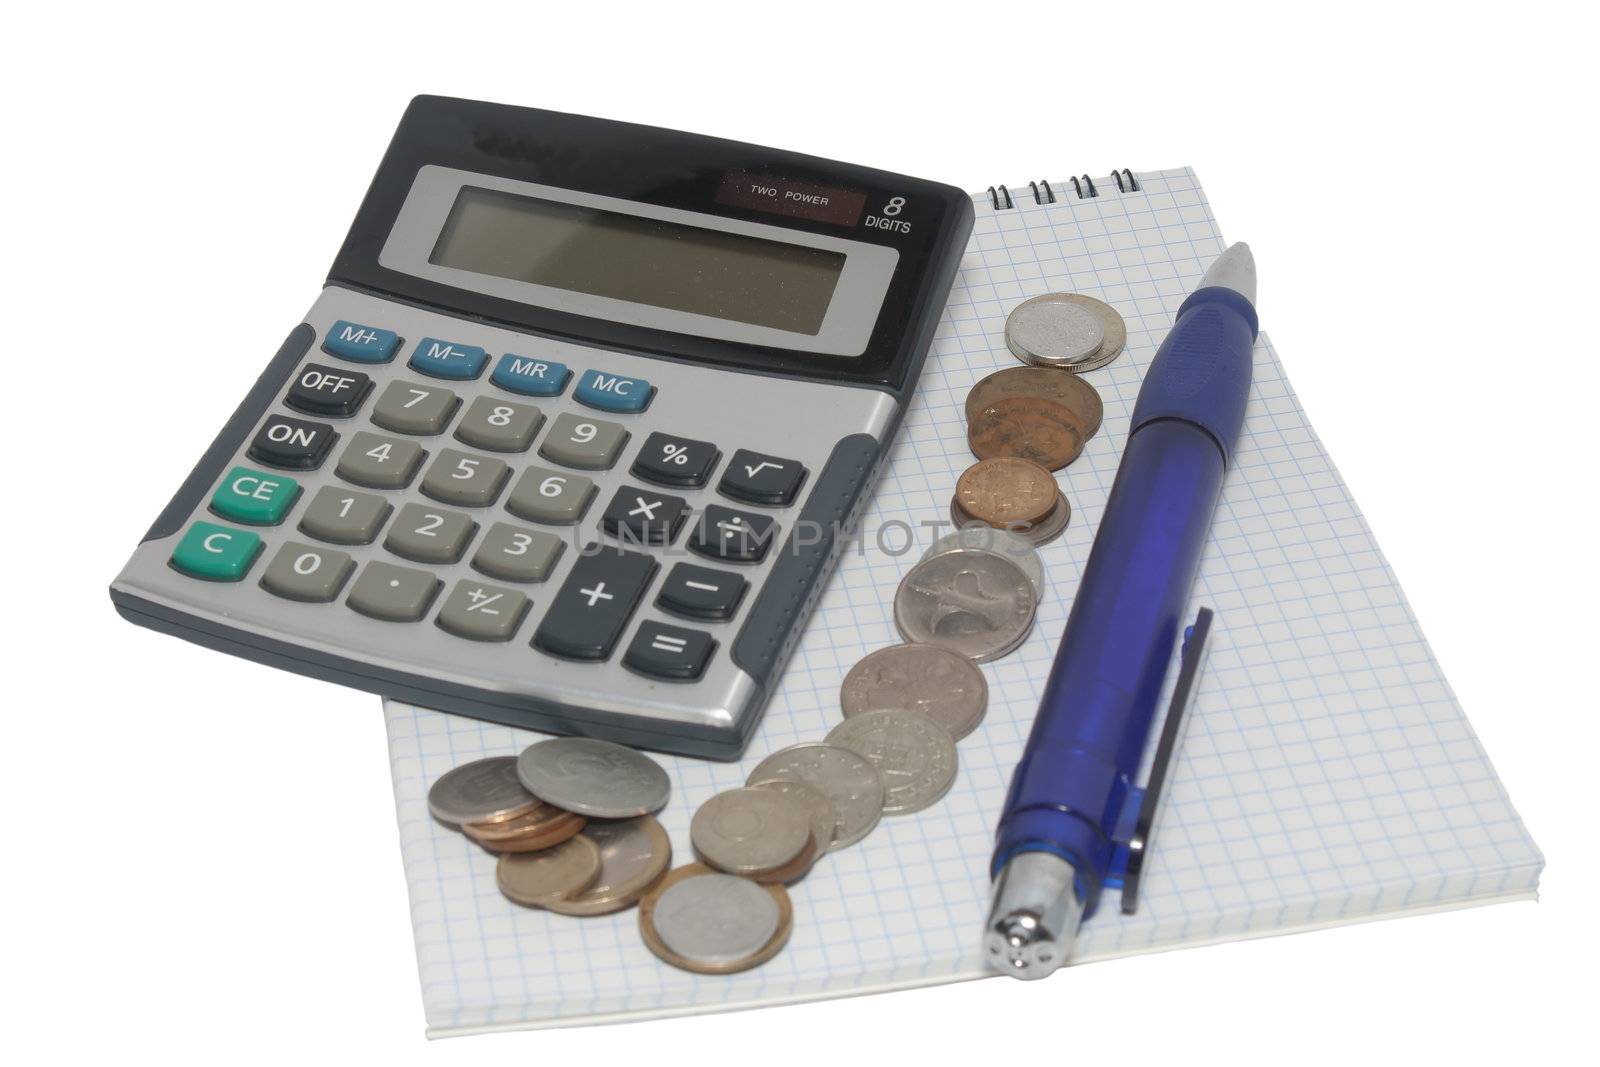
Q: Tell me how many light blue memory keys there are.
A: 4